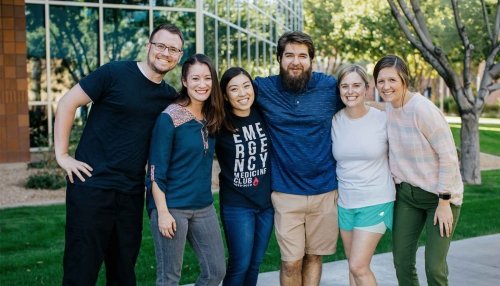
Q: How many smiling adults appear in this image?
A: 6